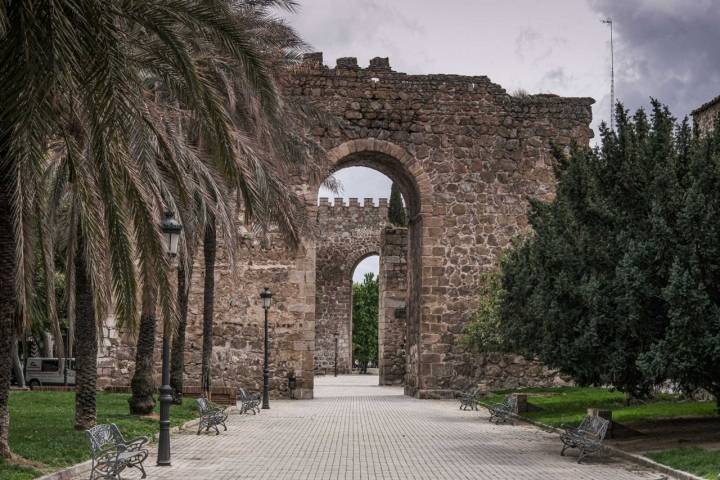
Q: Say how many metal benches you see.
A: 6